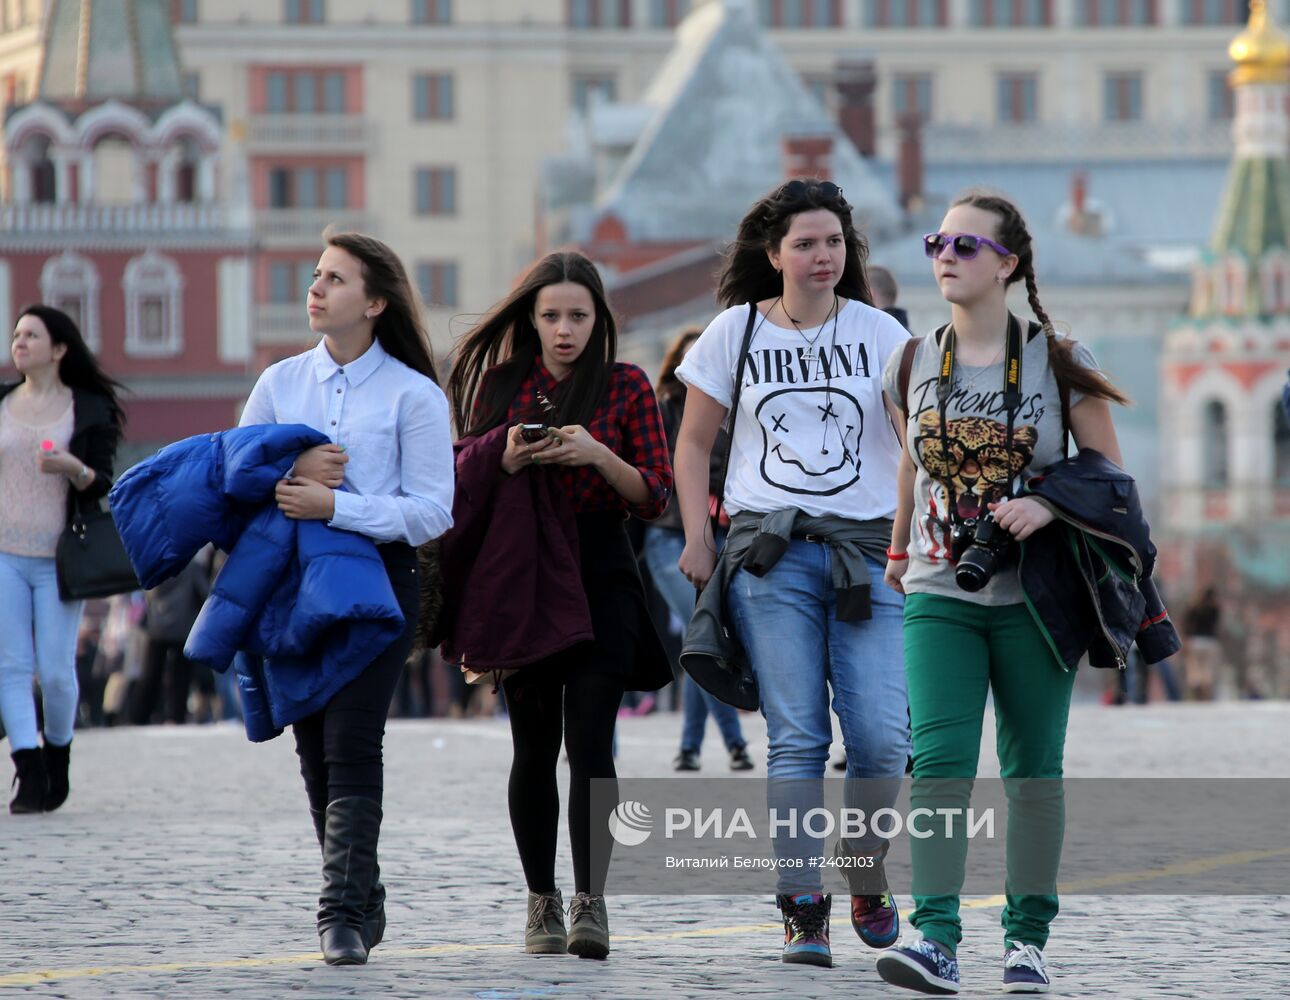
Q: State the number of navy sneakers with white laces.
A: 2